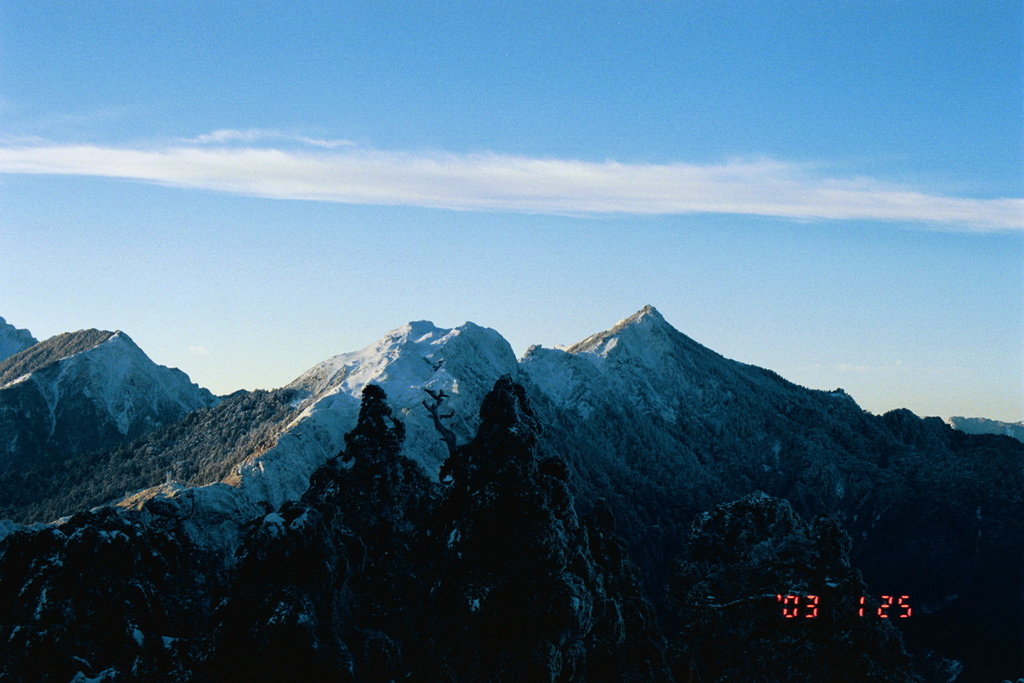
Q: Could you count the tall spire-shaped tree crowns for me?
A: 2